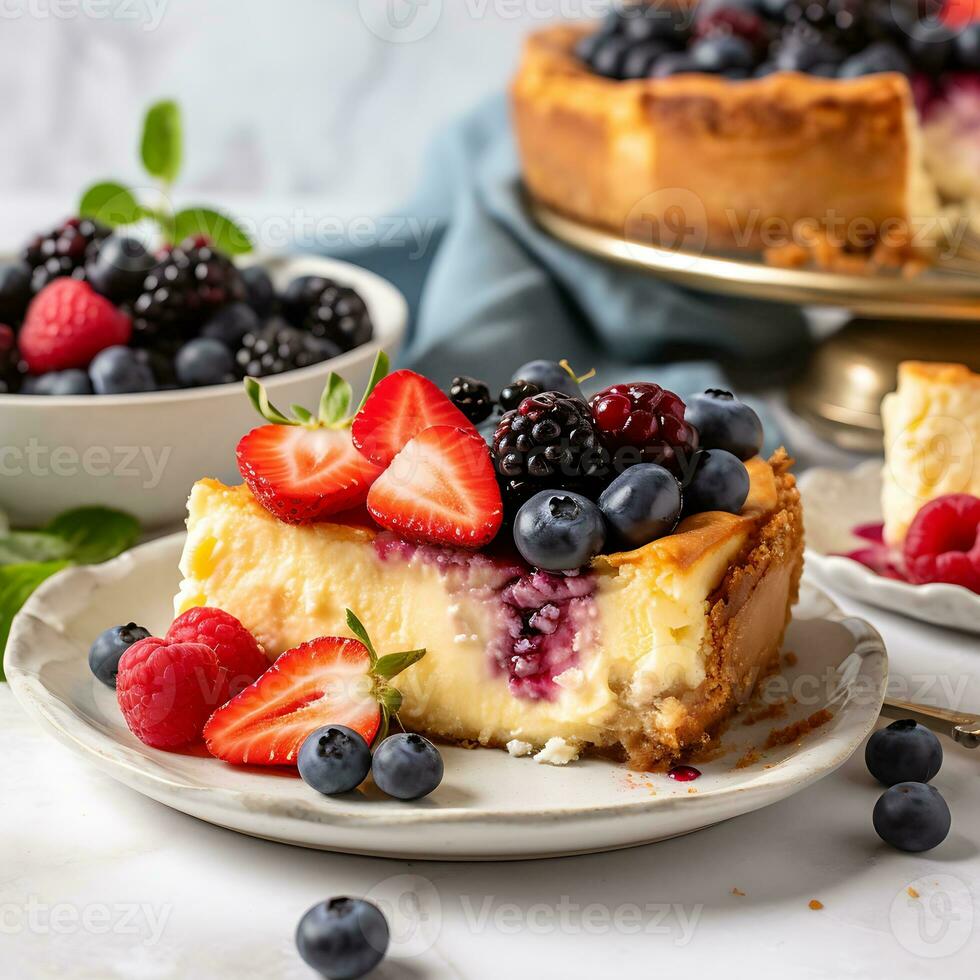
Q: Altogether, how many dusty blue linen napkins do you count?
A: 1